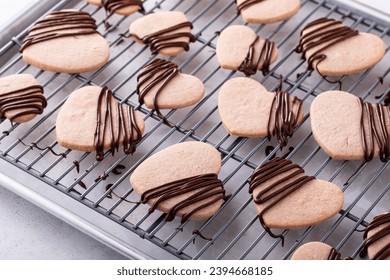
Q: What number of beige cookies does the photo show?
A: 15